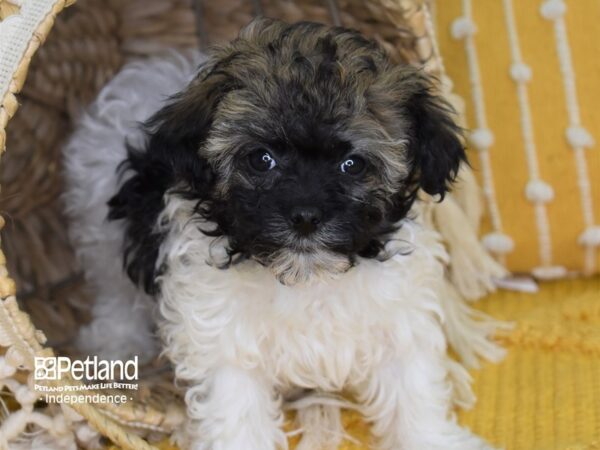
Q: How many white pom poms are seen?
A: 9